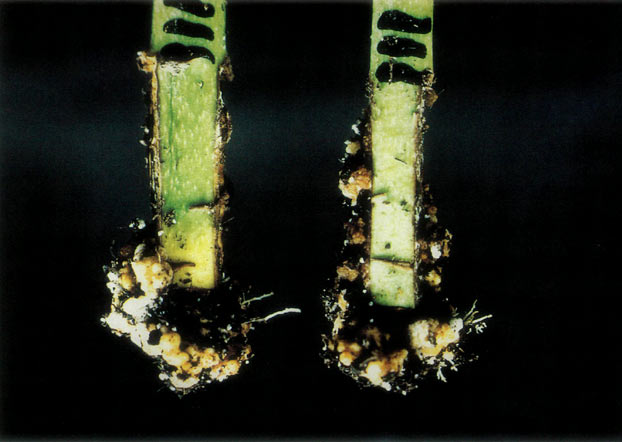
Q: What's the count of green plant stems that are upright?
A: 2